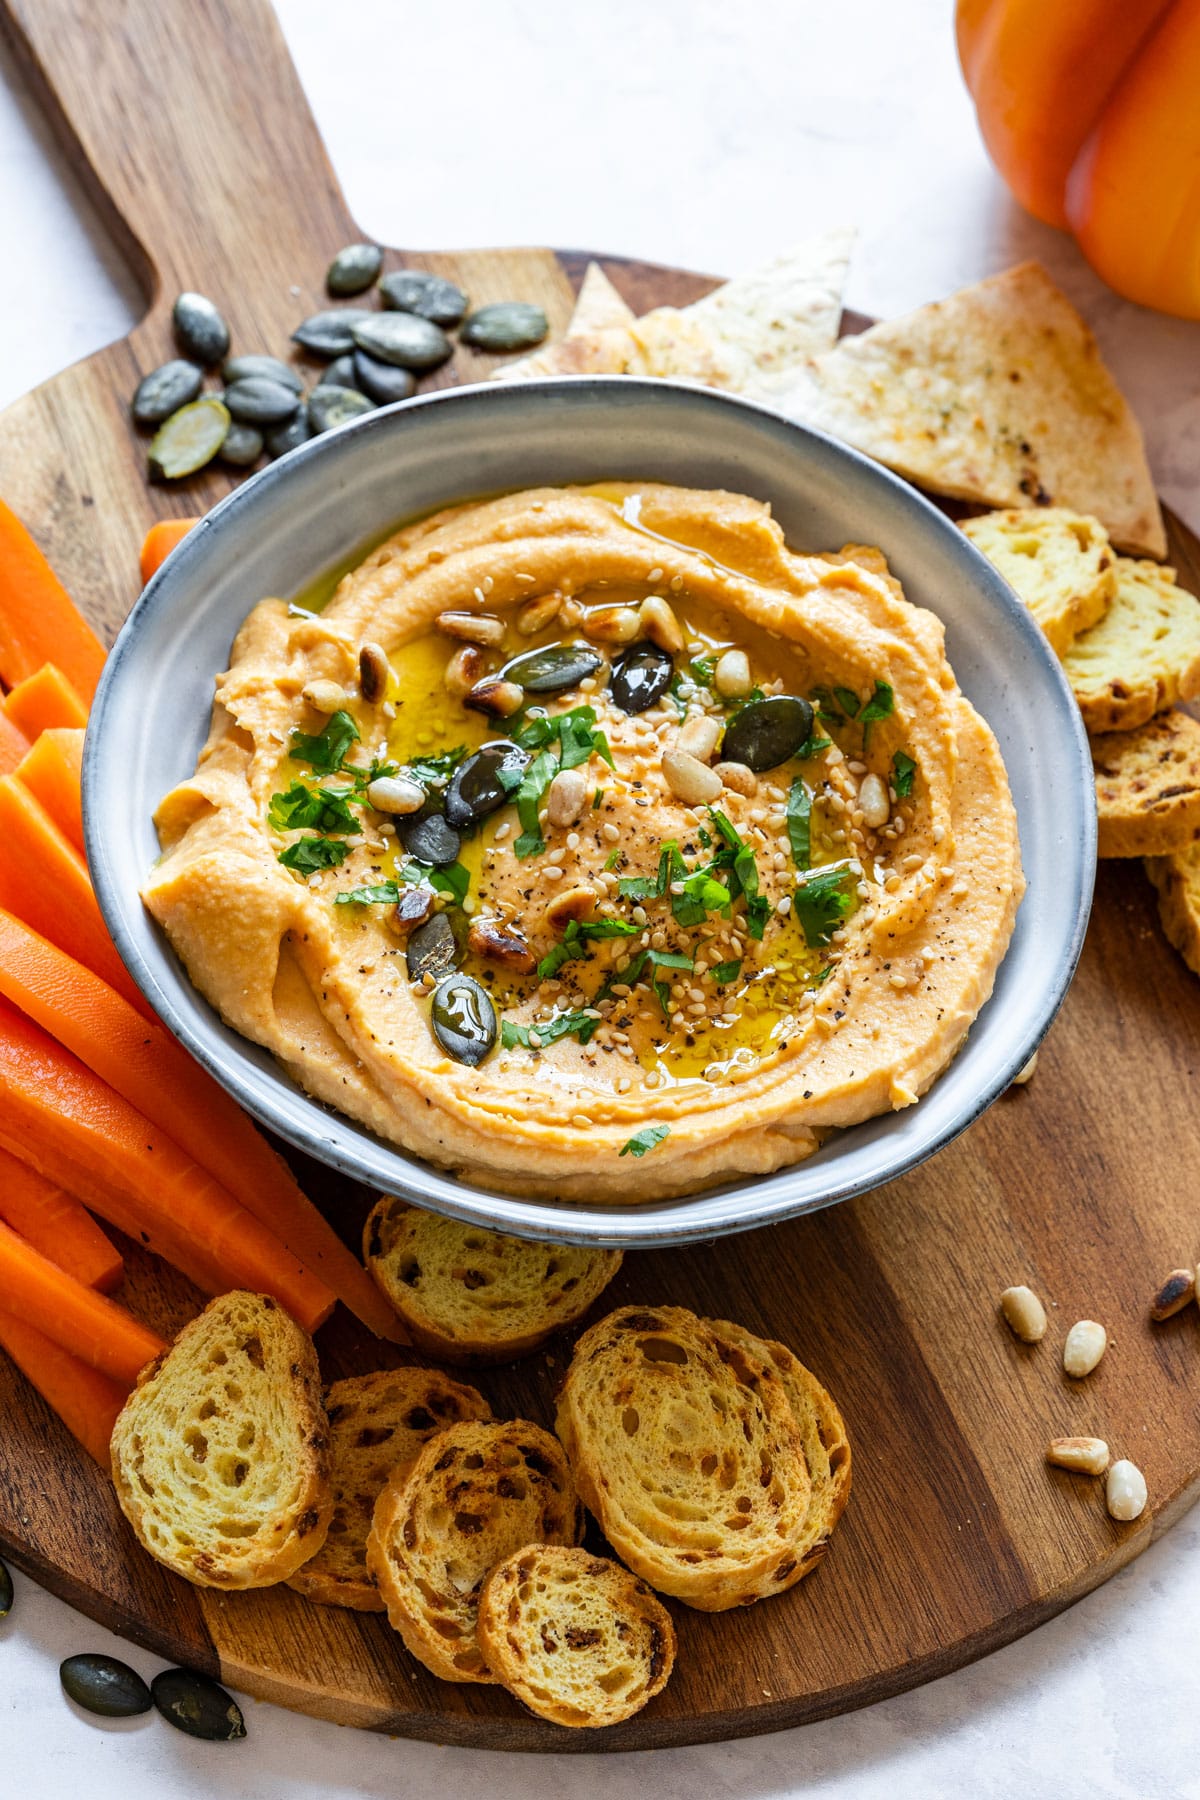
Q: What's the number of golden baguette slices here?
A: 11